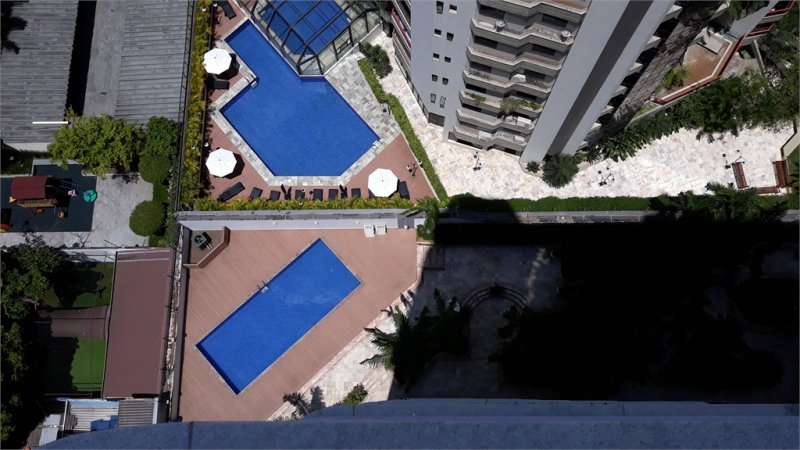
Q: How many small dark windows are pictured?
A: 10